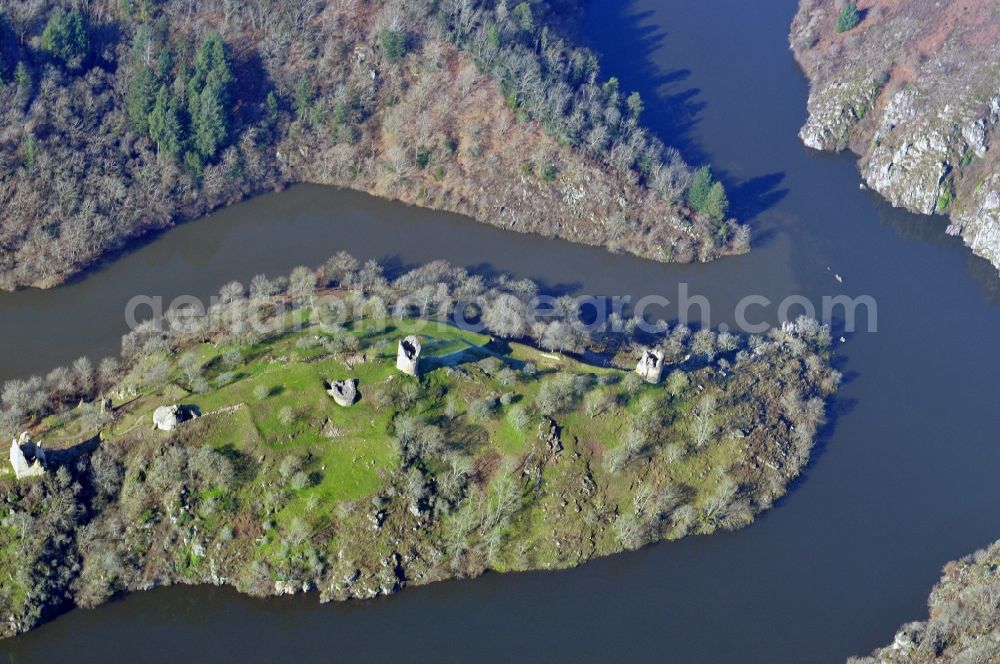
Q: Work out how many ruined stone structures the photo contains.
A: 5